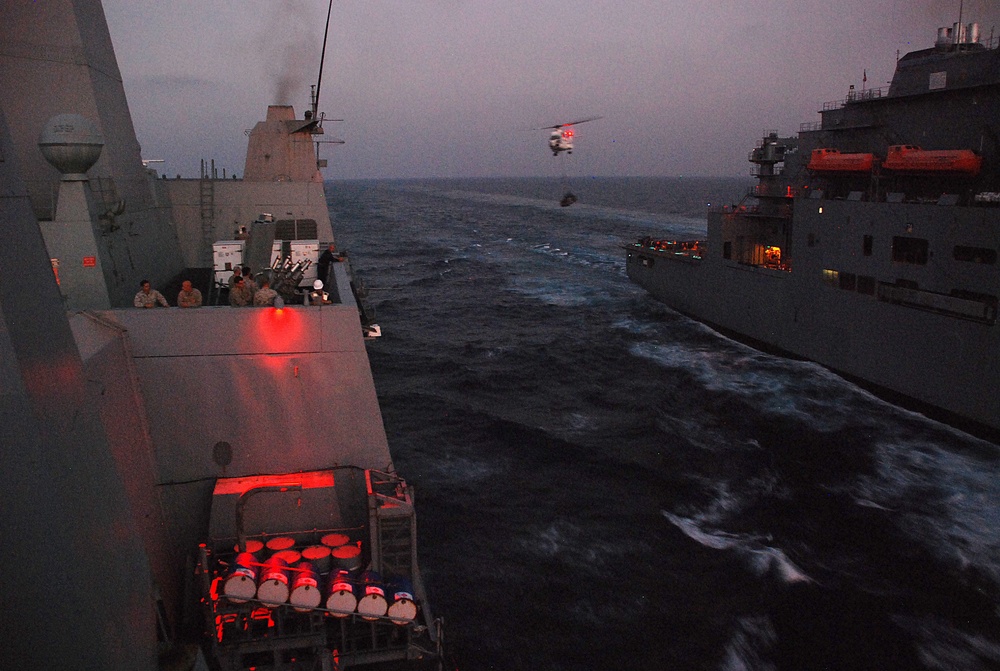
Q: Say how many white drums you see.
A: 6